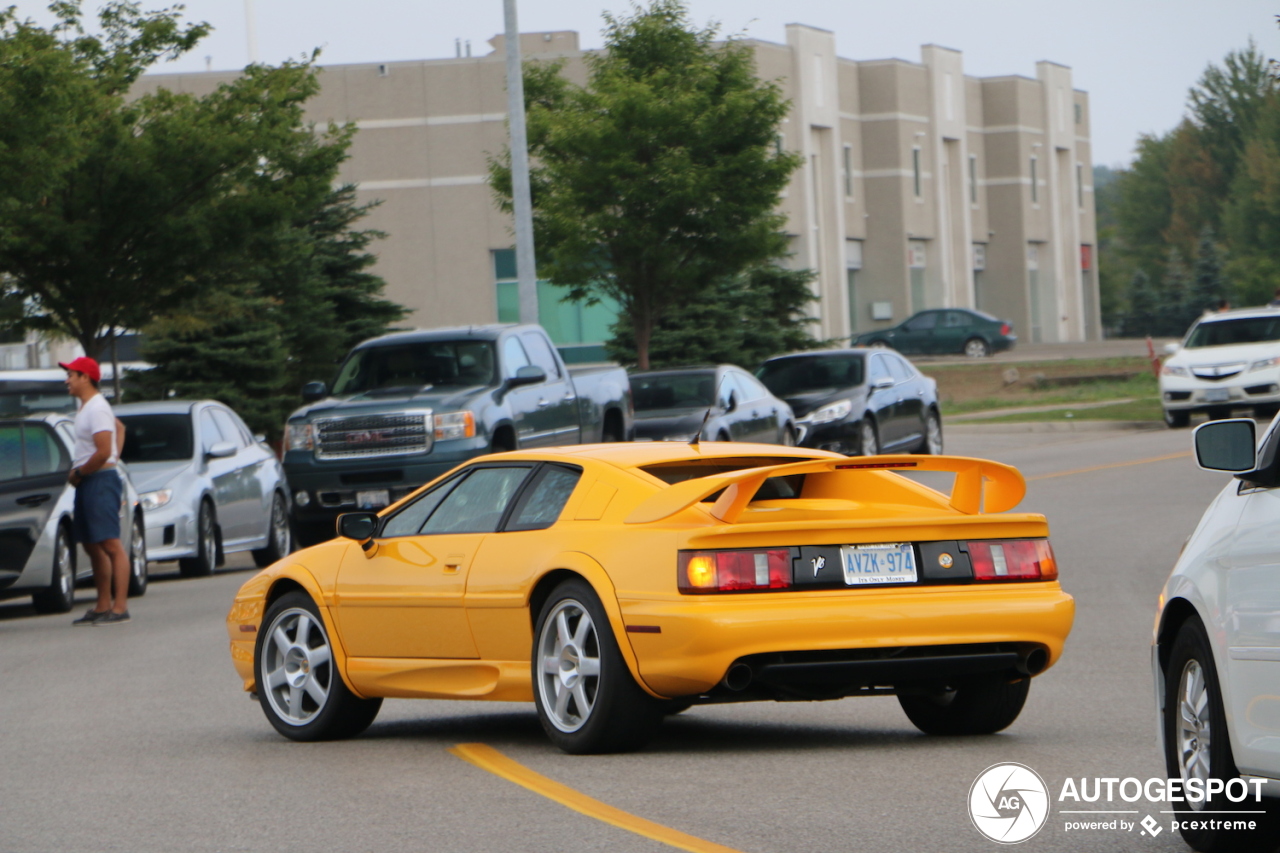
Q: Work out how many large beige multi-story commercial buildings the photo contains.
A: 1